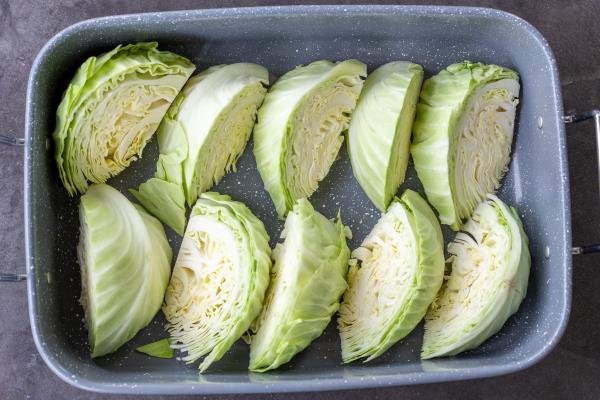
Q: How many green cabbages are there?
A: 10